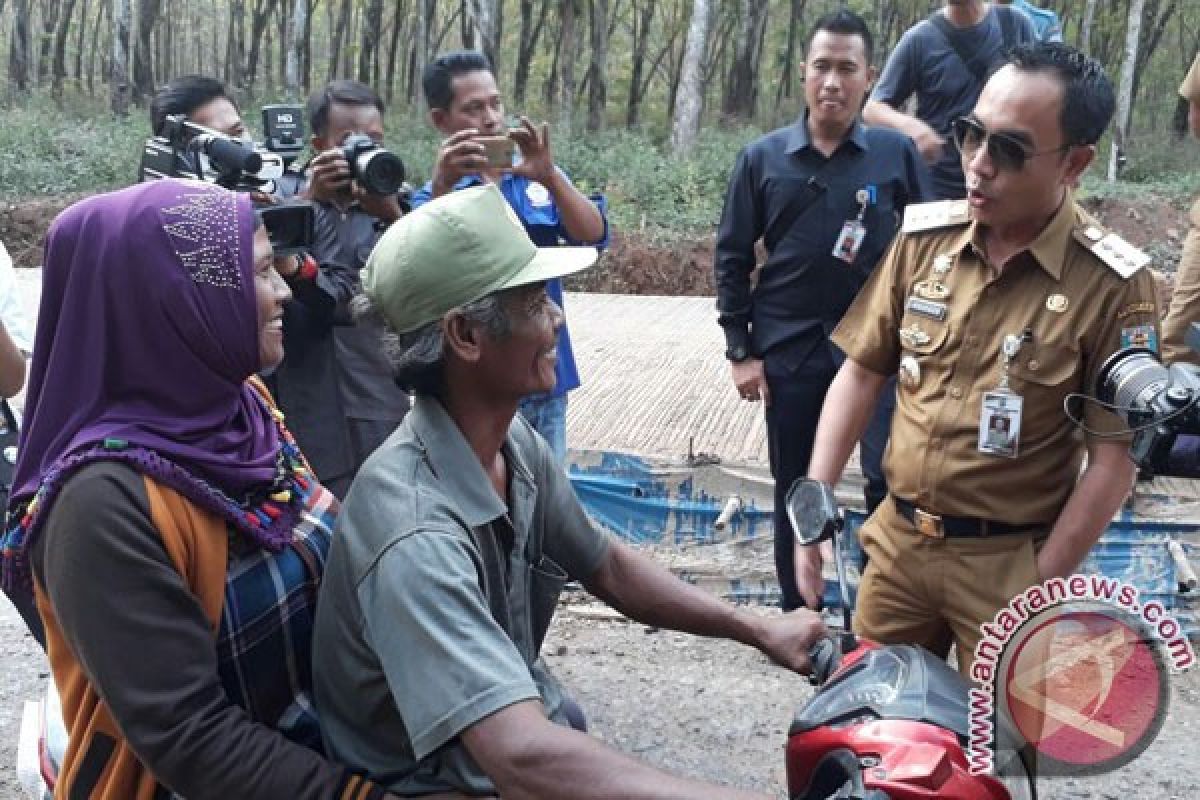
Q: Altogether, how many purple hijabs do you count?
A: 1